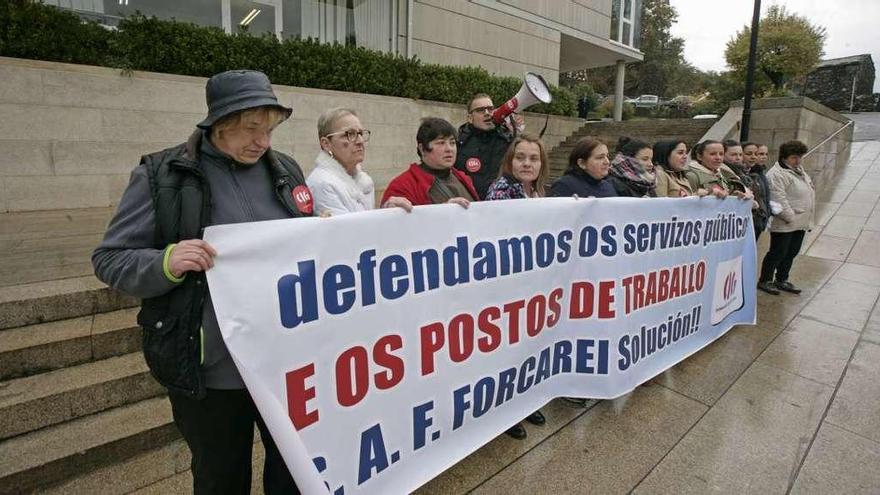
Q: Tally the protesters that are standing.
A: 13